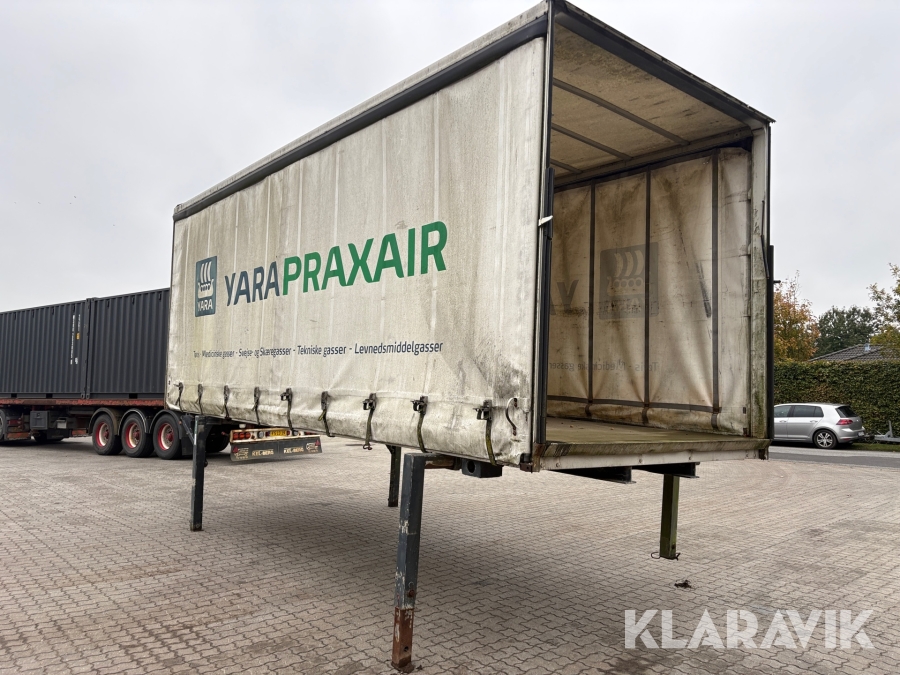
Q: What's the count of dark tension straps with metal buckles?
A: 9